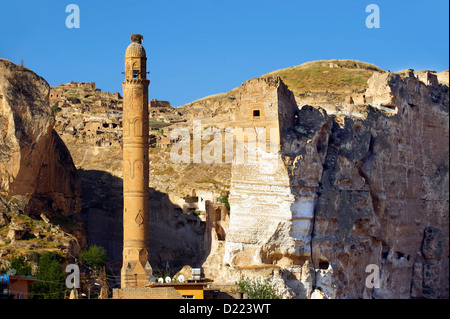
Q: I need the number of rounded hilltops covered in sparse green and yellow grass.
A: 1